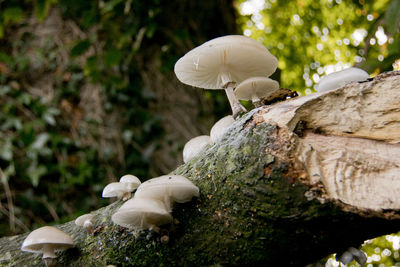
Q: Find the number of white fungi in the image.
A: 11